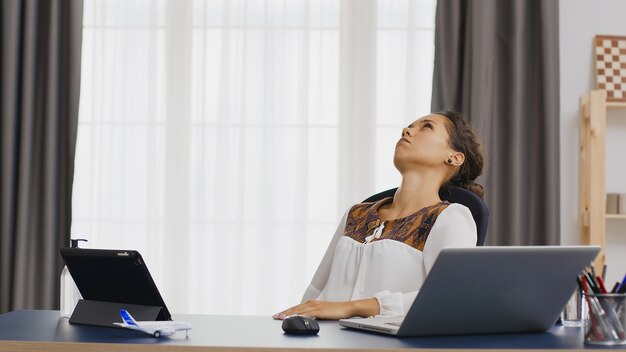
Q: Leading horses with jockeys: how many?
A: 0